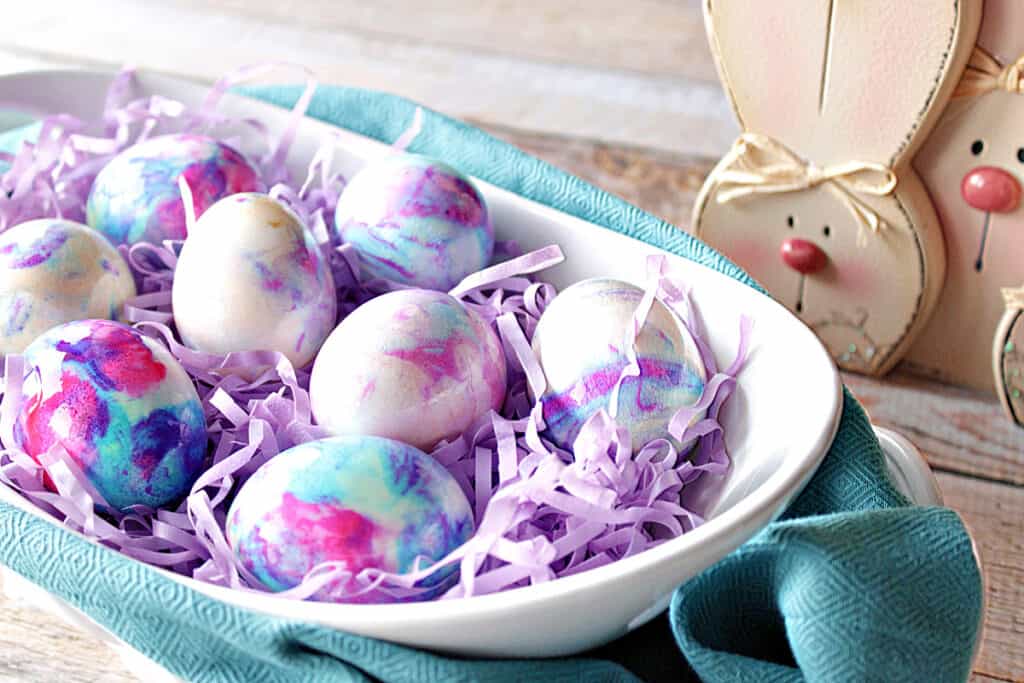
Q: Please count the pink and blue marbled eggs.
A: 8